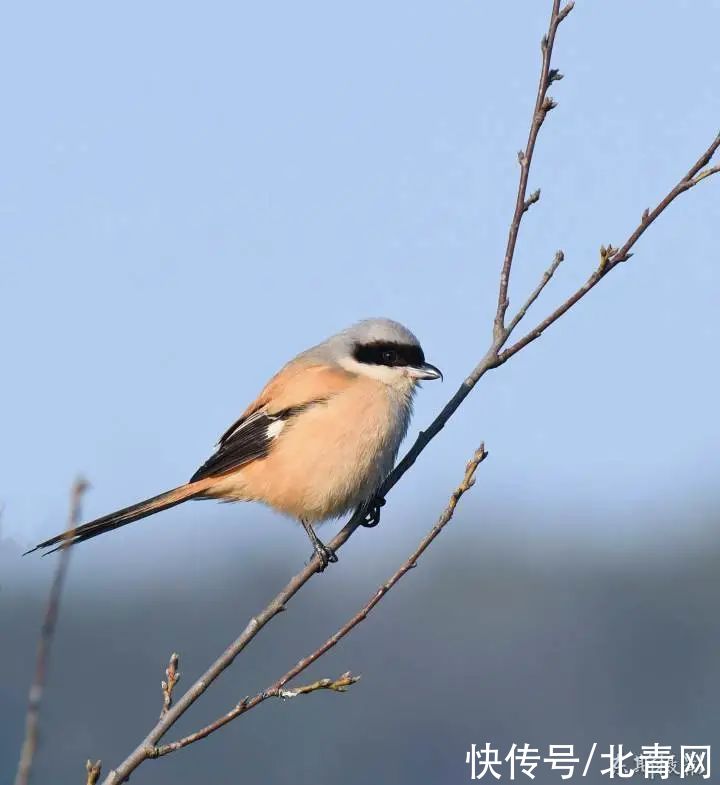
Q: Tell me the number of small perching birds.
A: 1